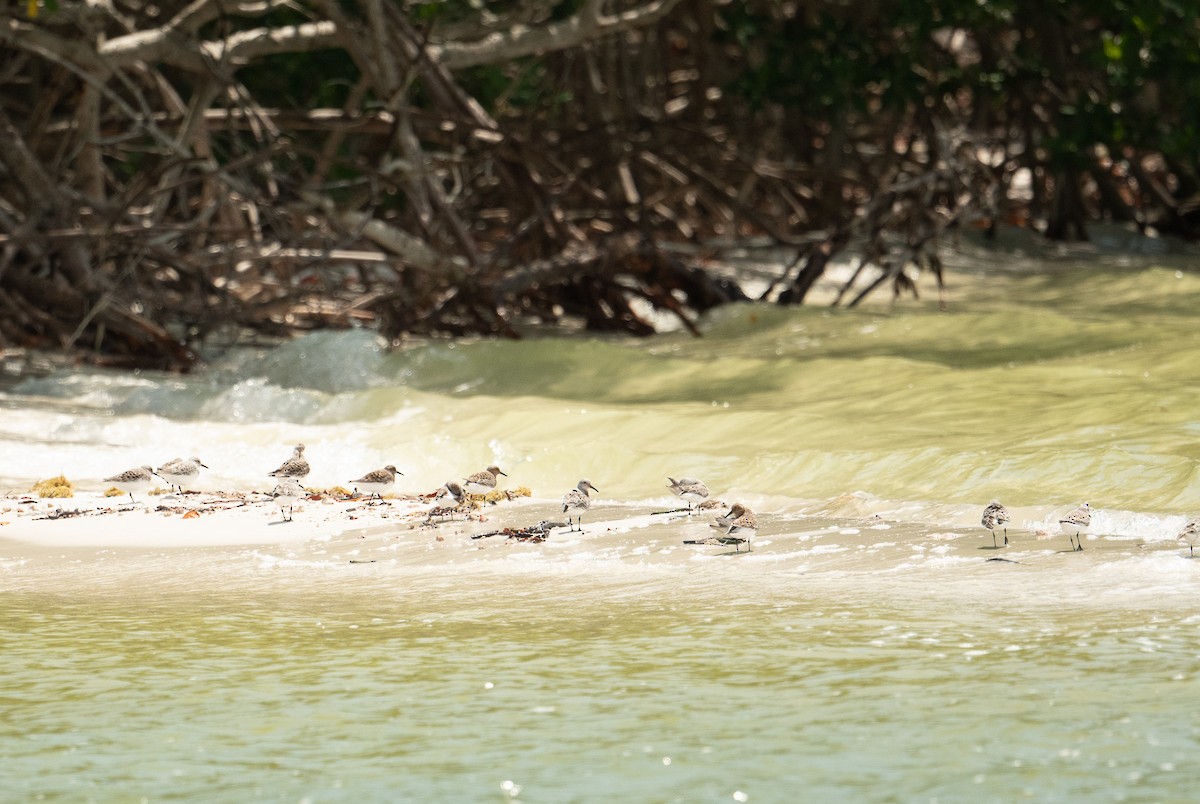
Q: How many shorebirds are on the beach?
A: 13